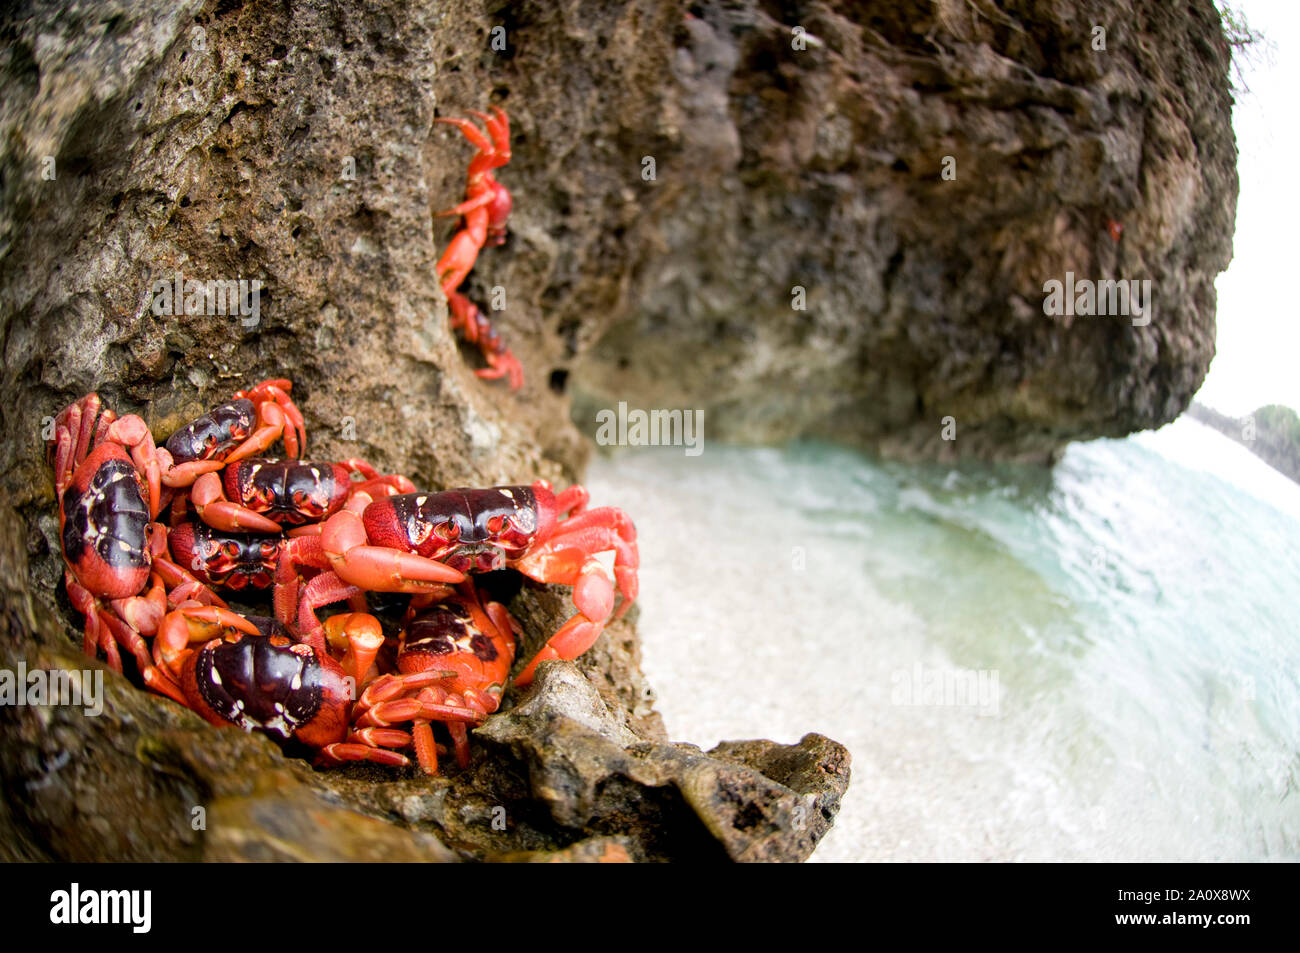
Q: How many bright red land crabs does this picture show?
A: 9